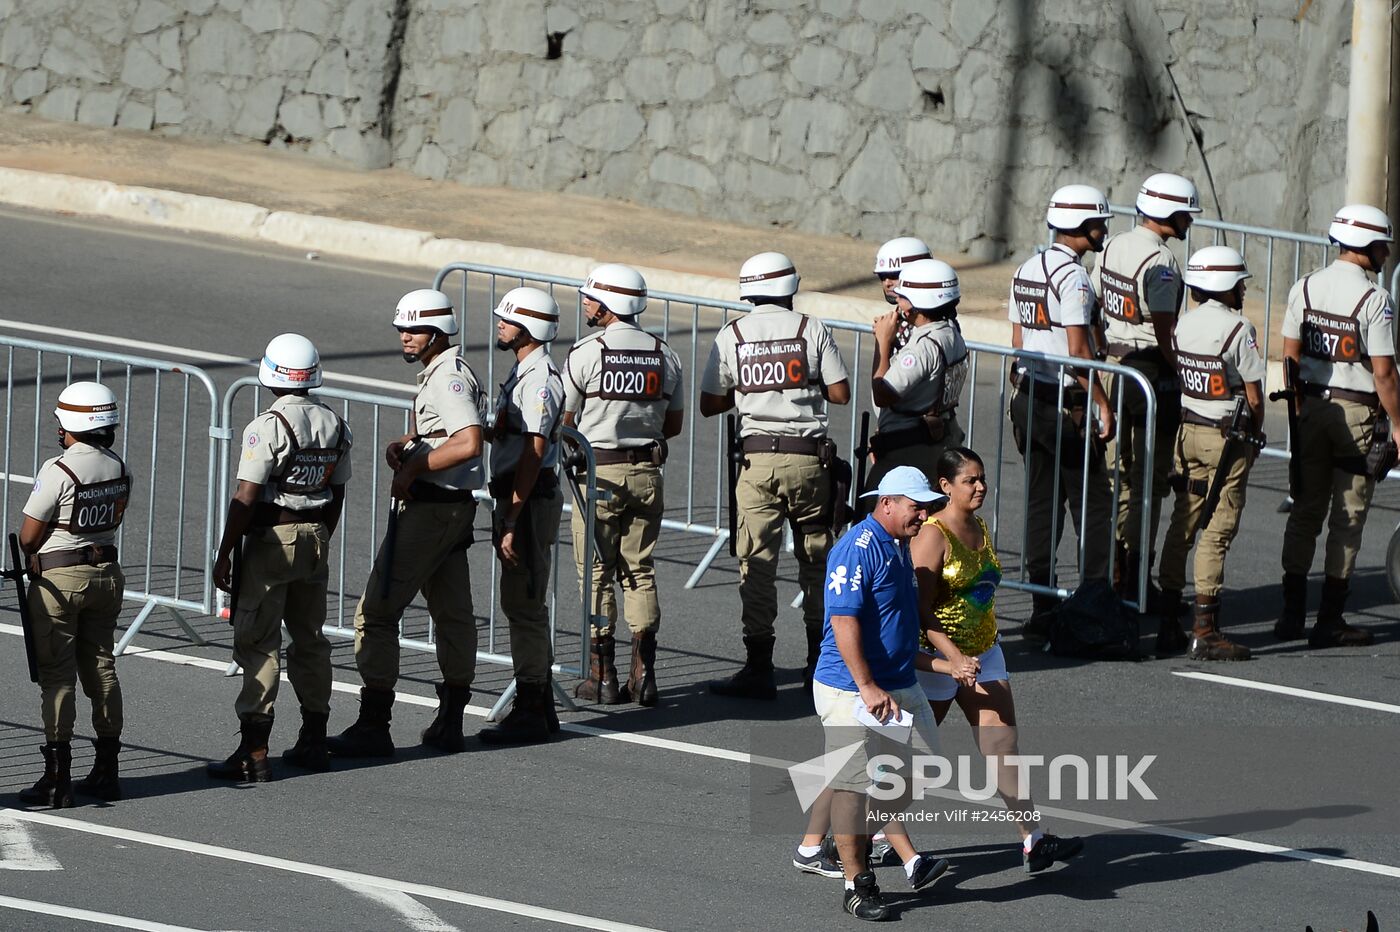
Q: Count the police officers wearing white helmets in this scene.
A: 12